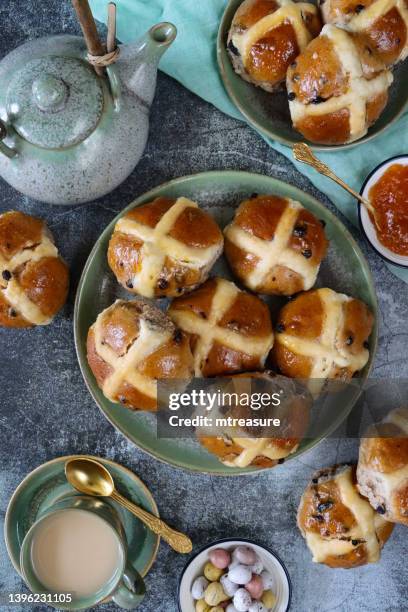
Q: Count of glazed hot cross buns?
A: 12